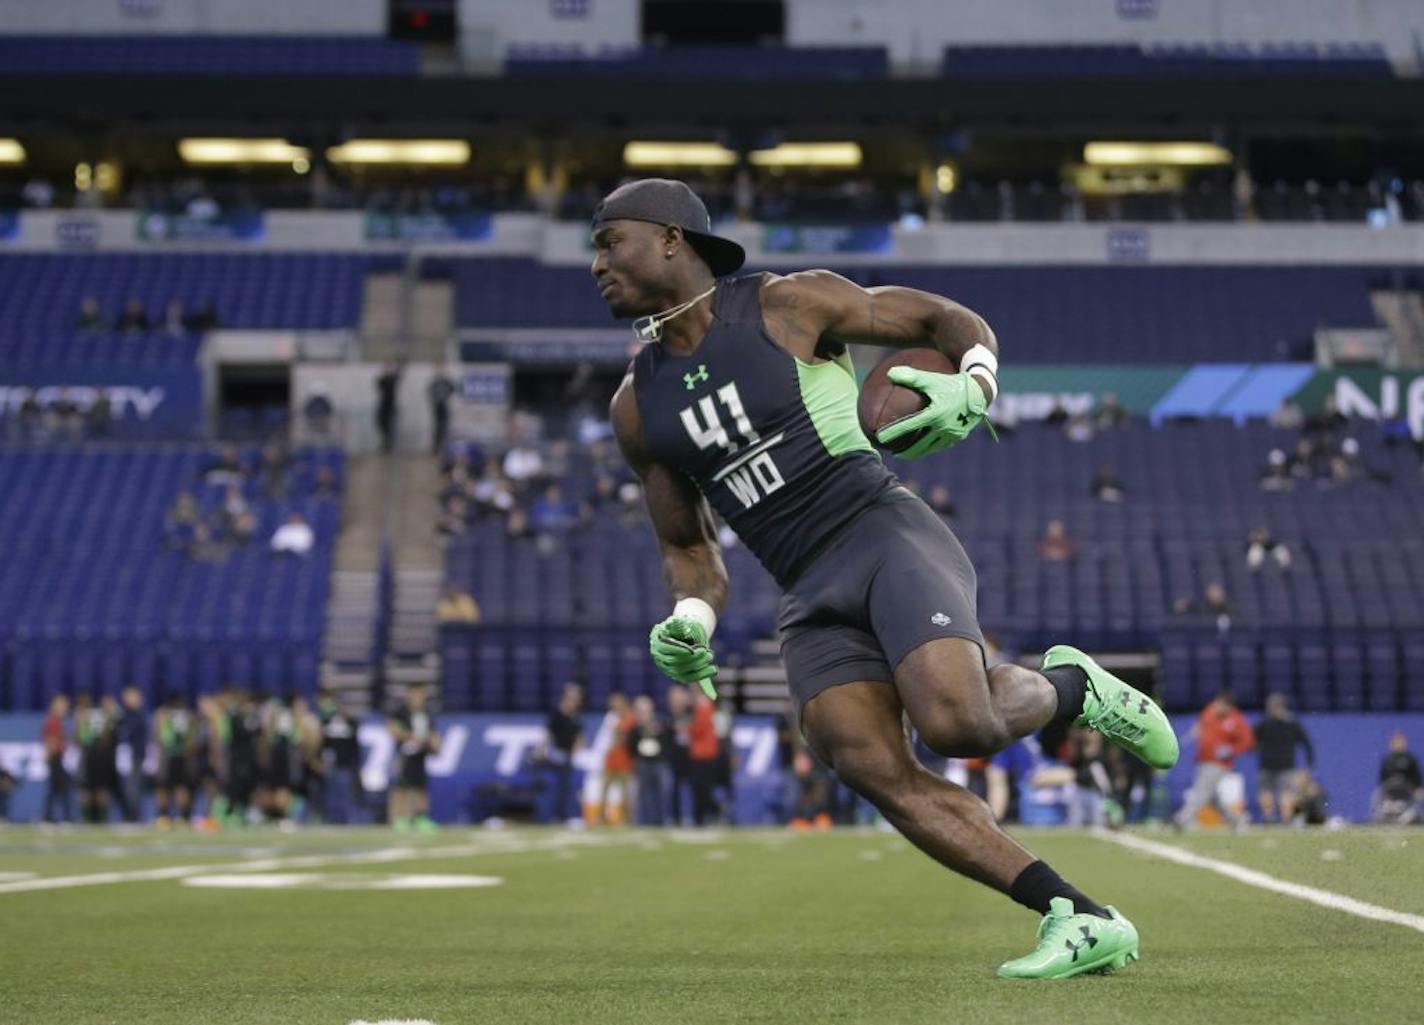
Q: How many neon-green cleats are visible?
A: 2